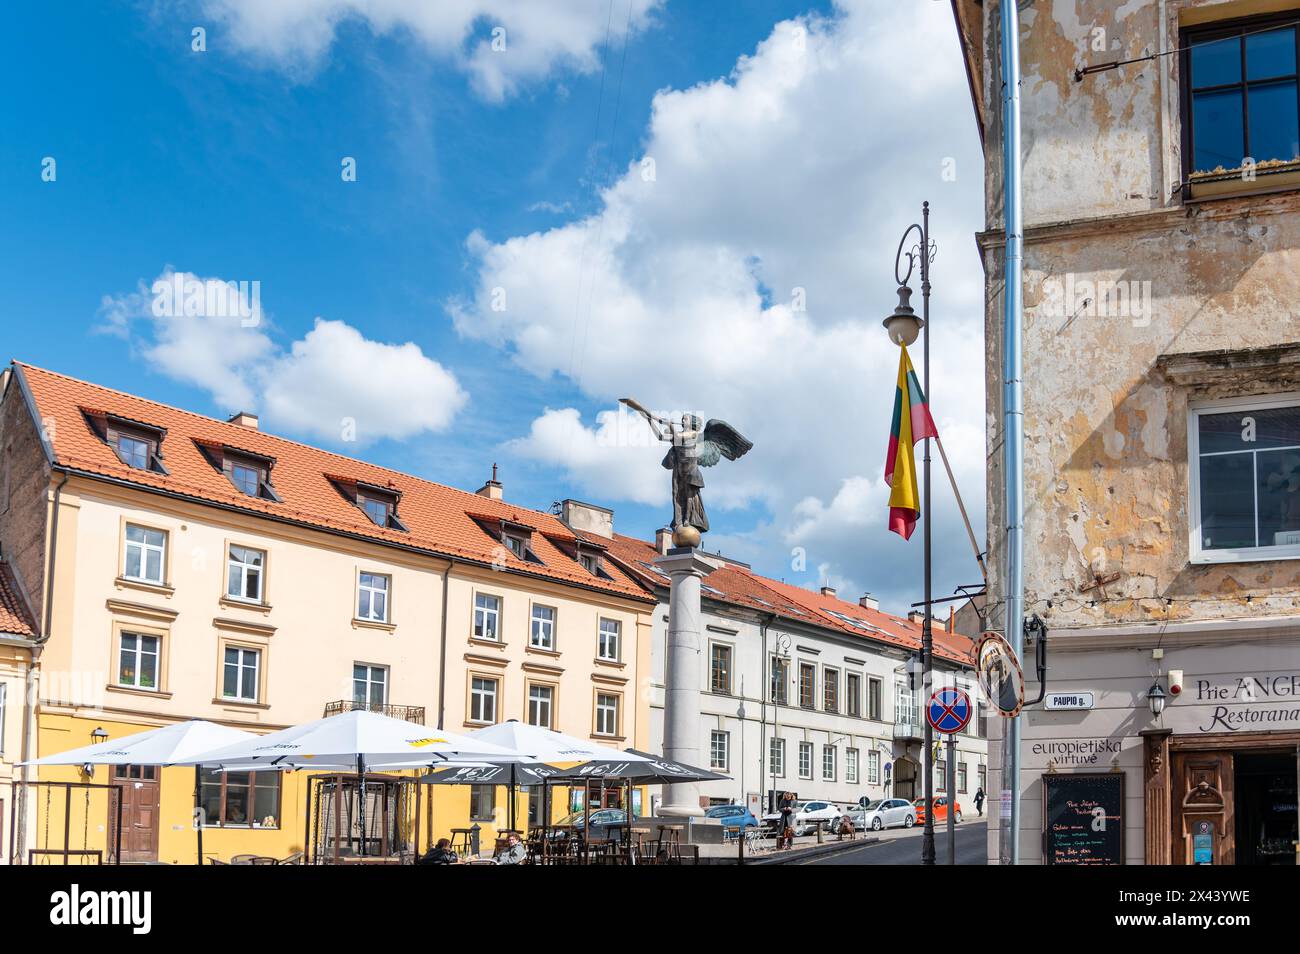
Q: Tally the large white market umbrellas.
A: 3